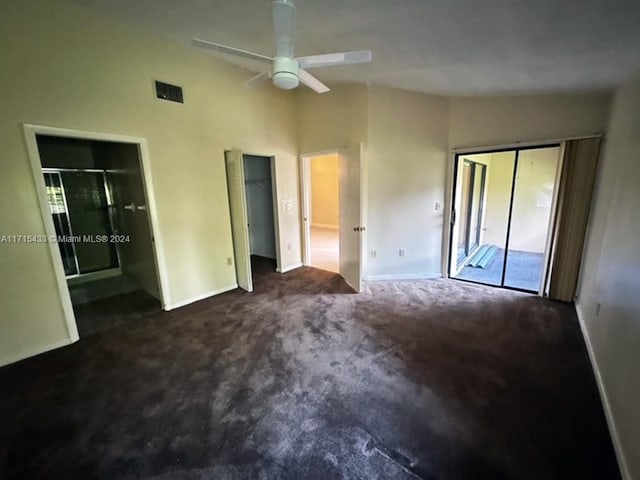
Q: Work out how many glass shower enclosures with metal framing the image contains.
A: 1